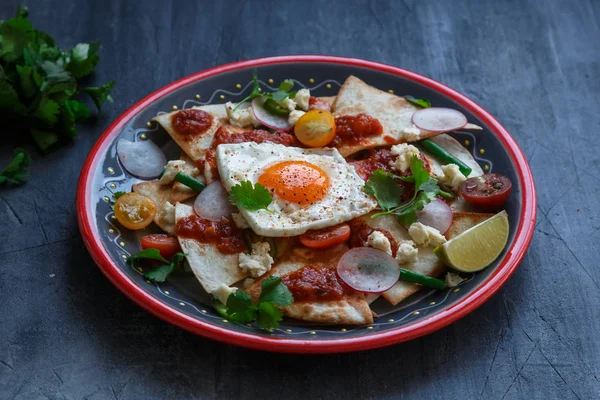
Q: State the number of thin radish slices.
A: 6